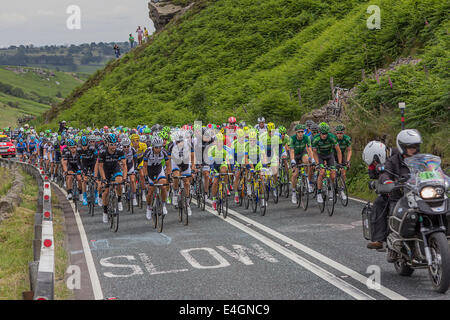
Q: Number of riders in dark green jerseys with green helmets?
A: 3